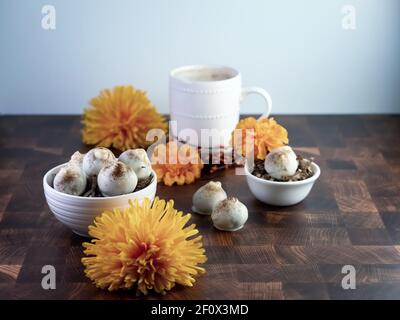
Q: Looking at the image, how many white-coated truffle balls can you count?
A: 8